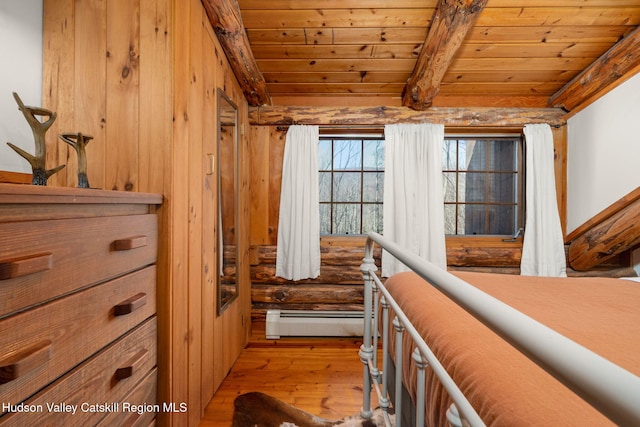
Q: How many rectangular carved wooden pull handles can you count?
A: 5